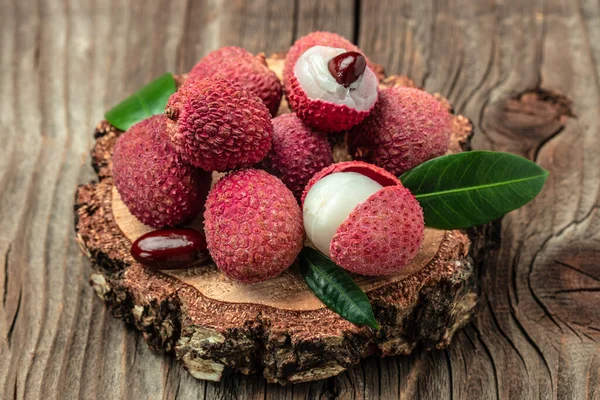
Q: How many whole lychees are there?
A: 6